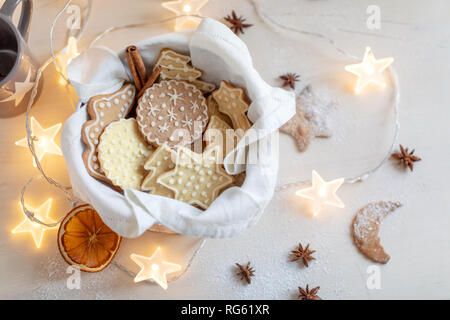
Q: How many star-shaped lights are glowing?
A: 7